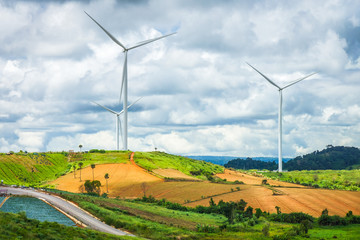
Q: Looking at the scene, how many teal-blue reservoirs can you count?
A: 1